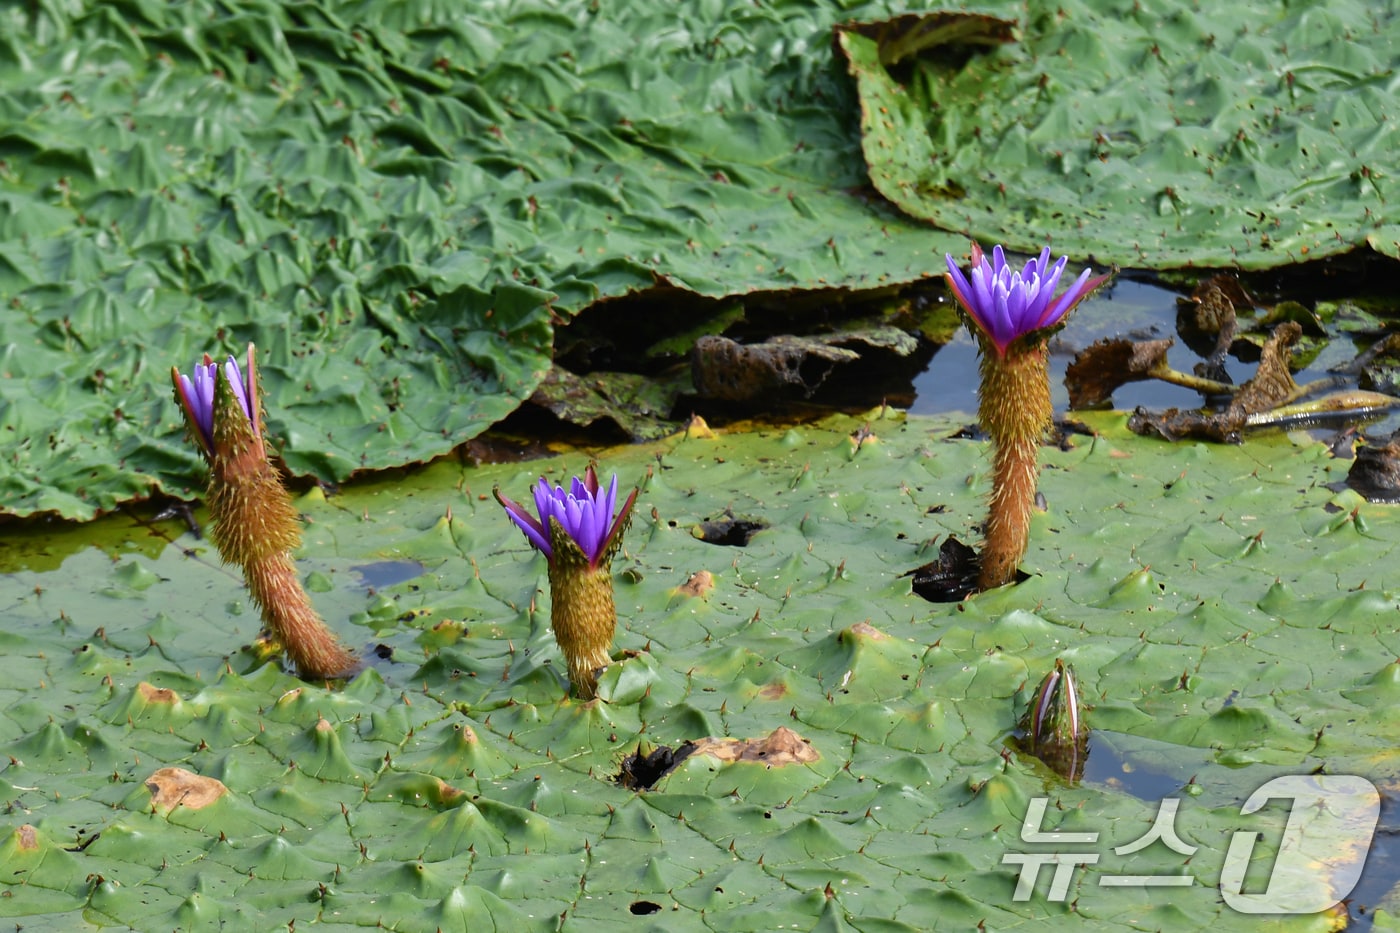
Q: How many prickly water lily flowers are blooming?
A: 3